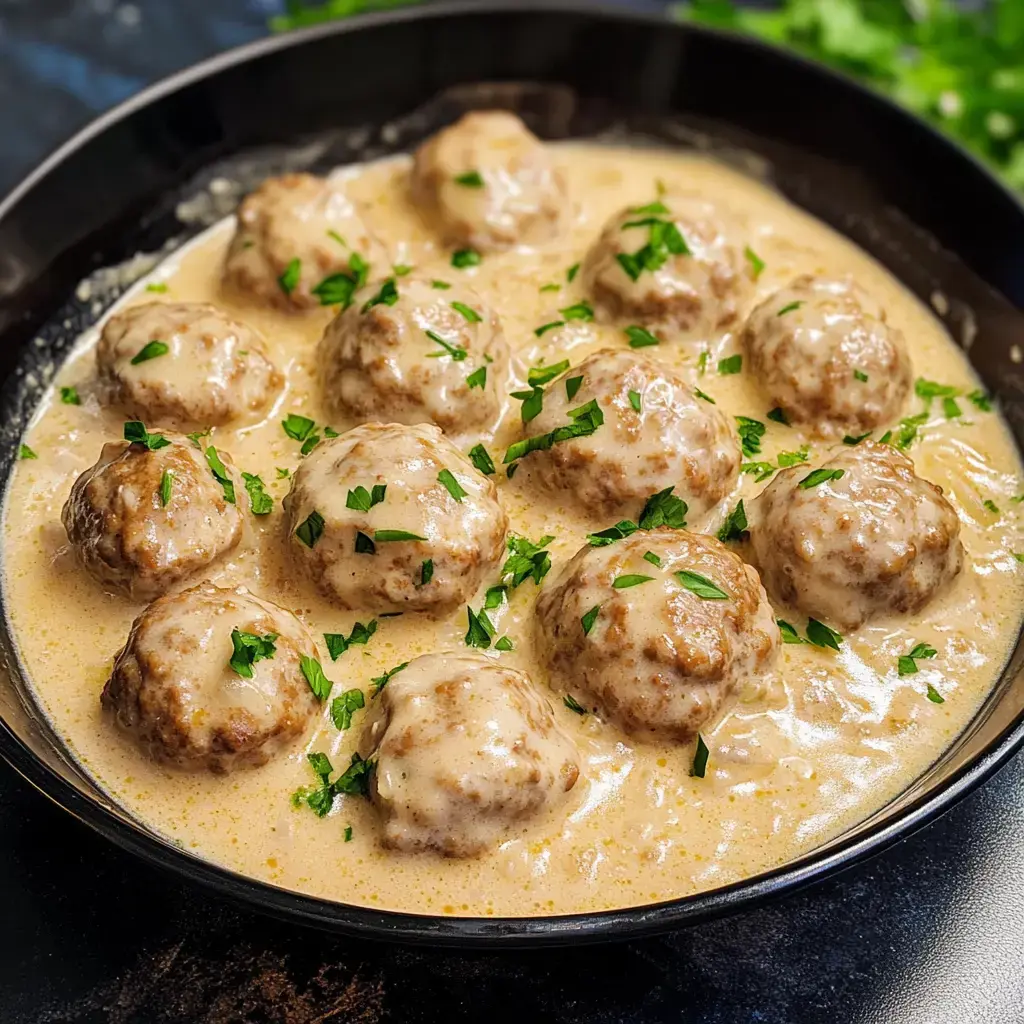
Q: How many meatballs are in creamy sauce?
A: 13